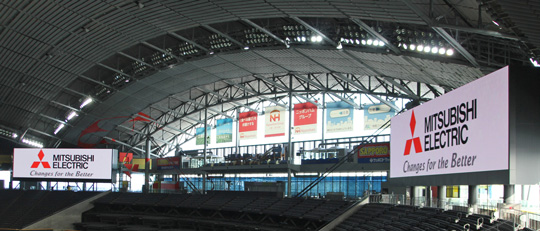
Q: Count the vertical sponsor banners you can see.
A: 7